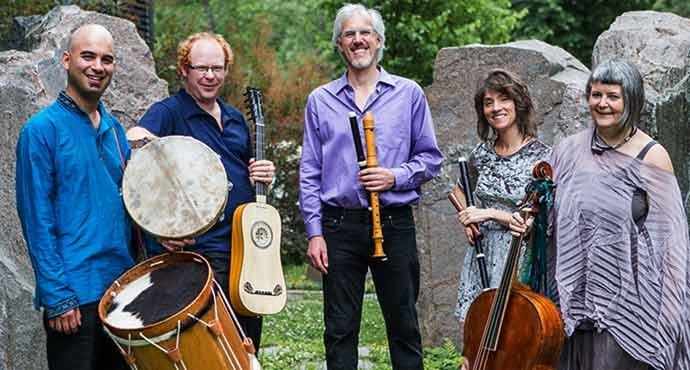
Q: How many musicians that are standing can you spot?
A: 5